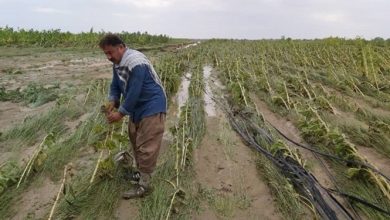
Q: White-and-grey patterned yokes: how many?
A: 1